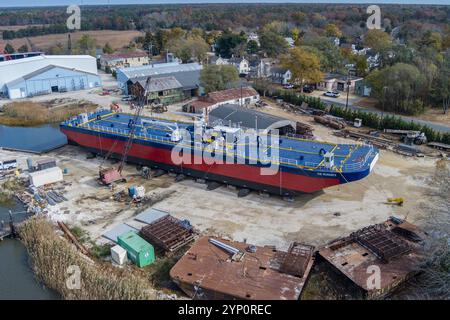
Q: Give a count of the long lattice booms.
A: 1